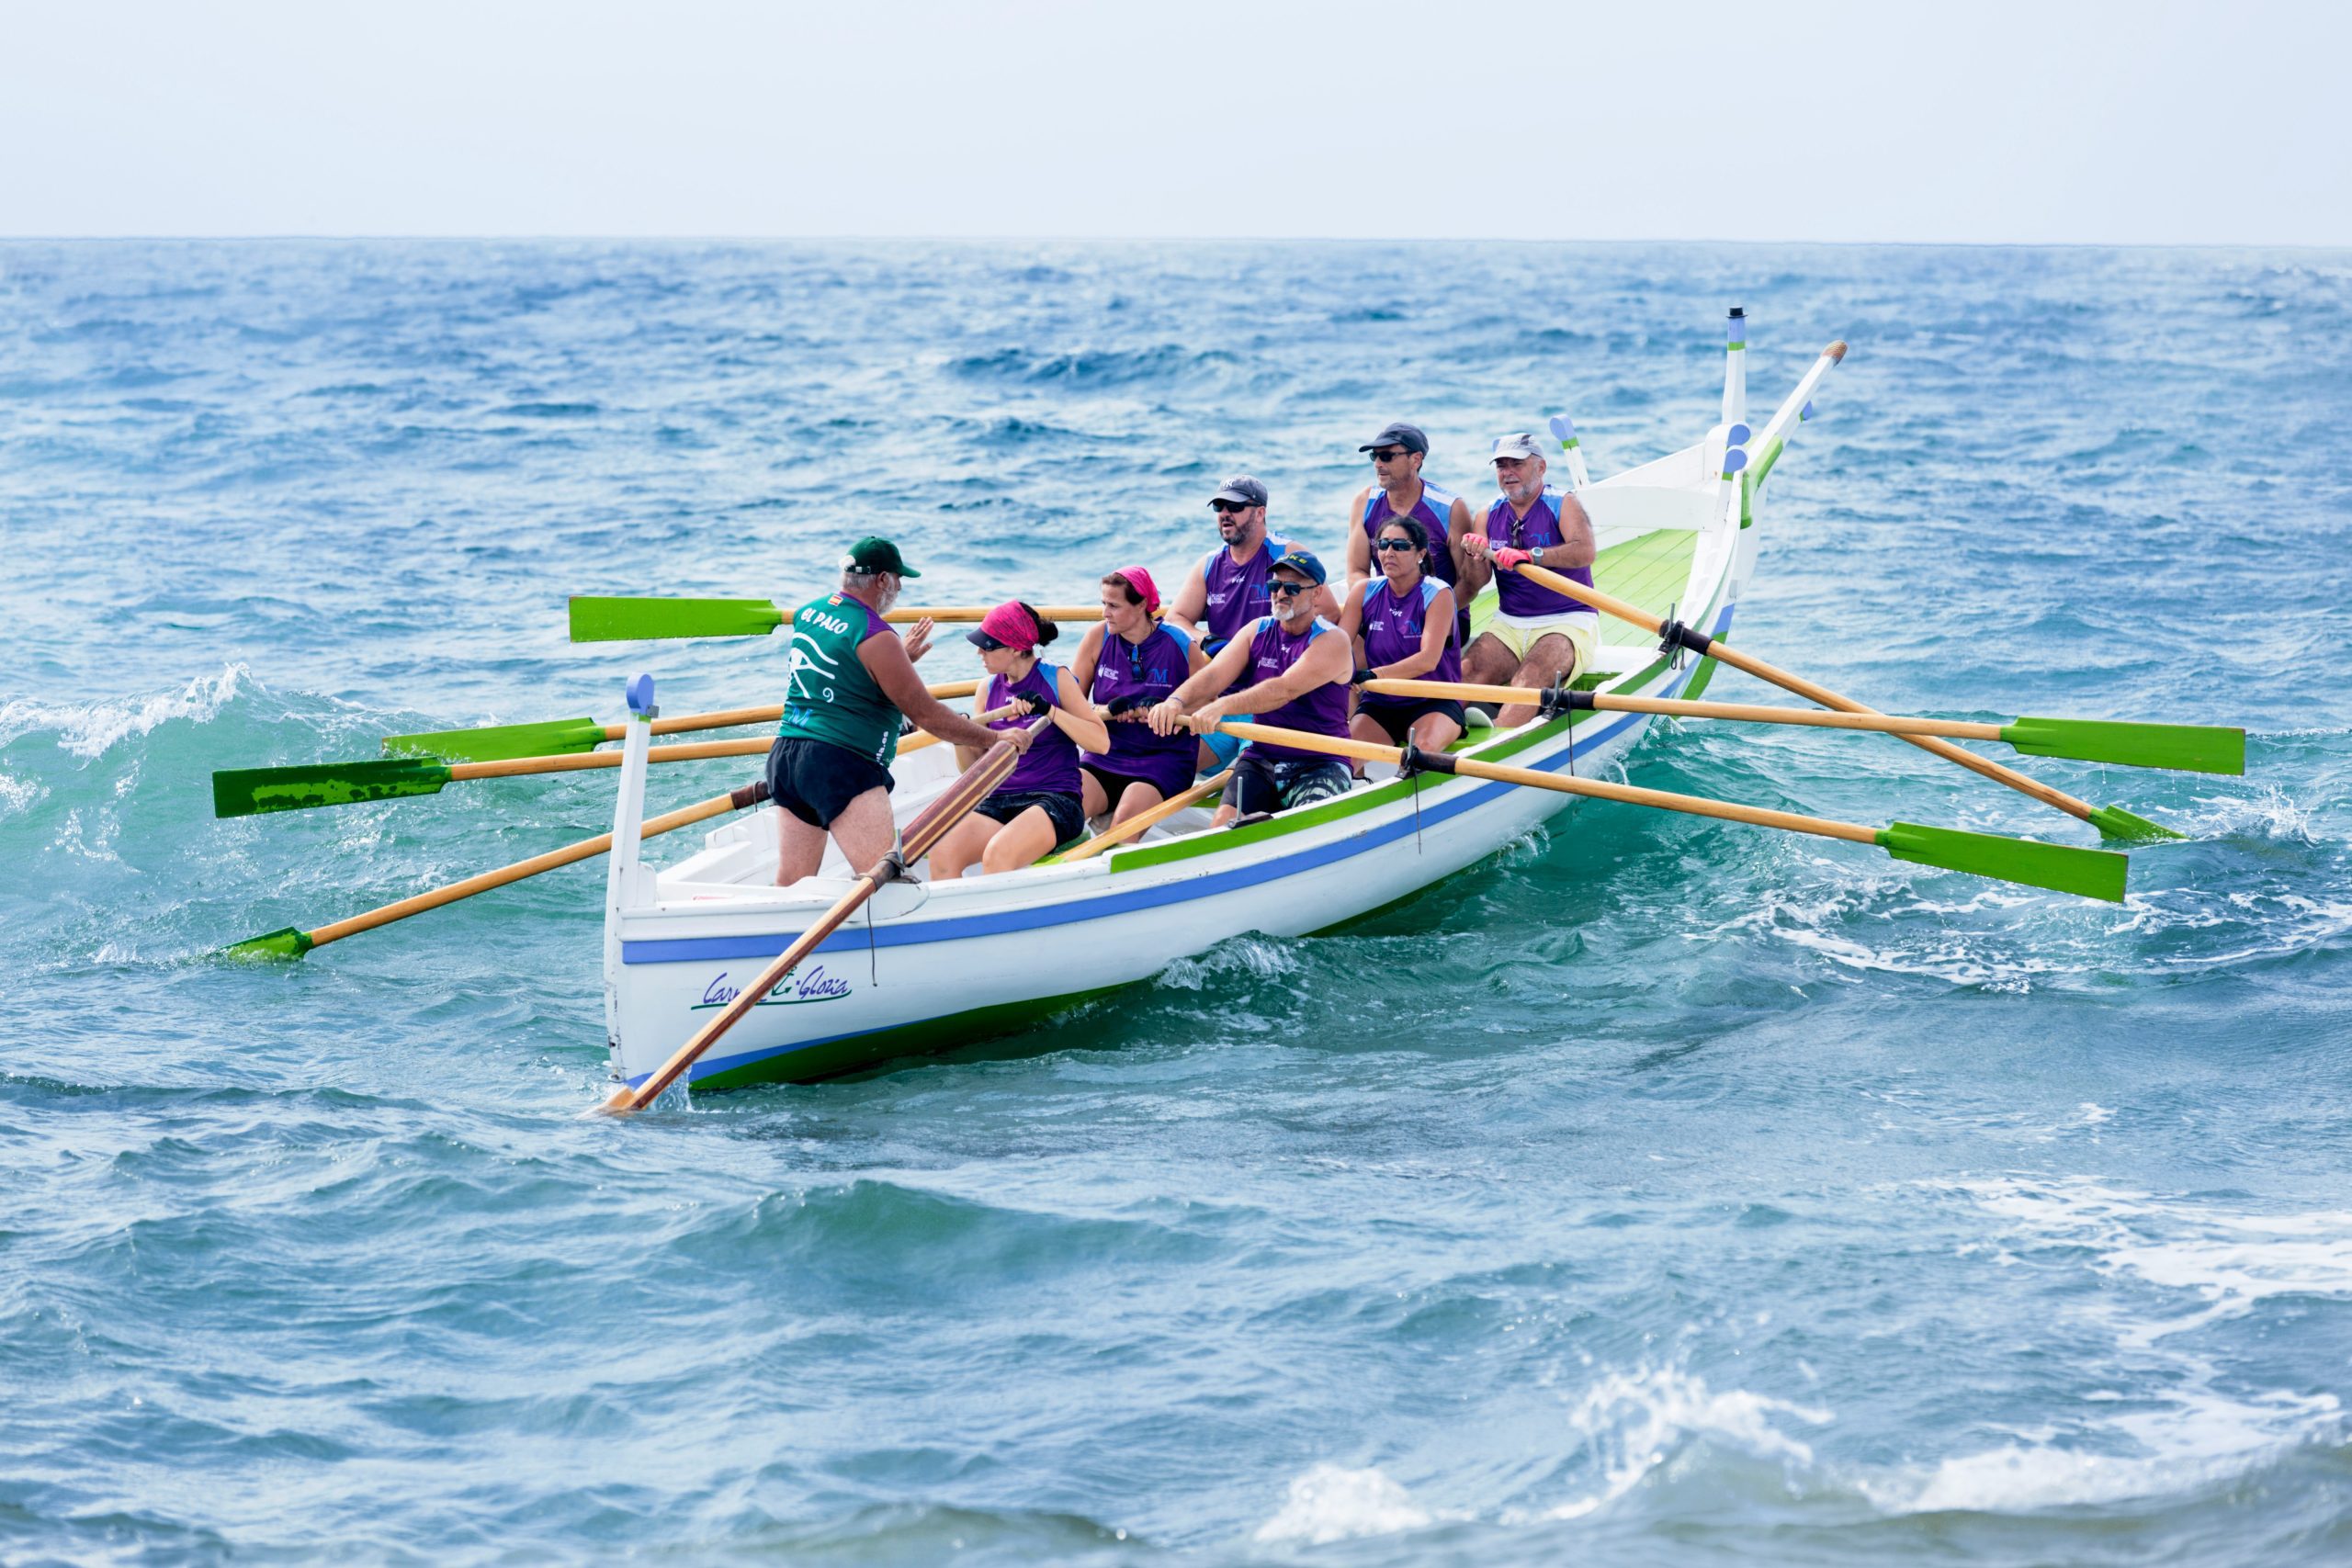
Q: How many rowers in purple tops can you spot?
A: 7